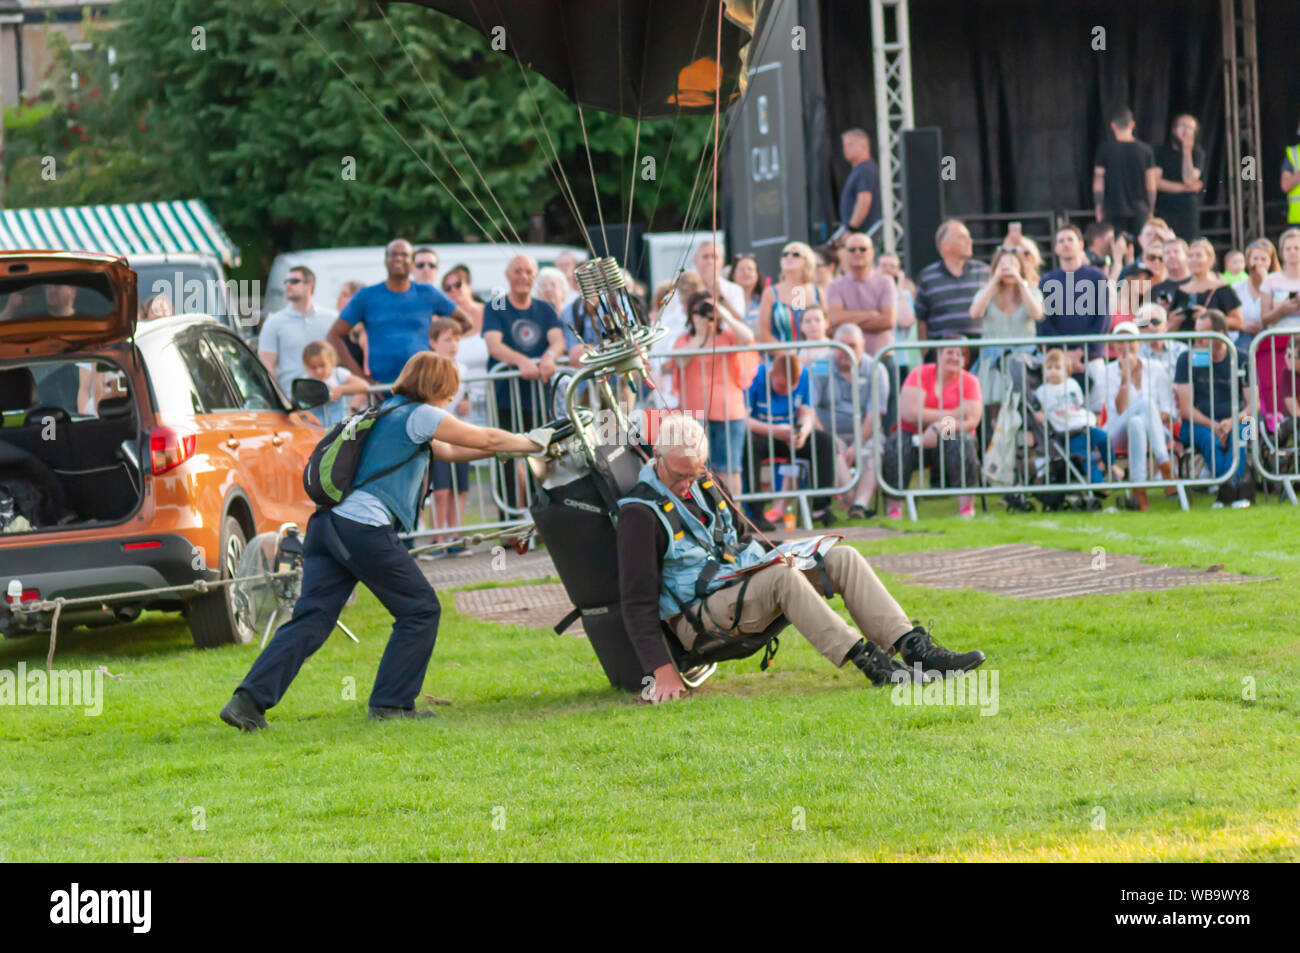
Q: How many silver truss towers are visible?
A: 2